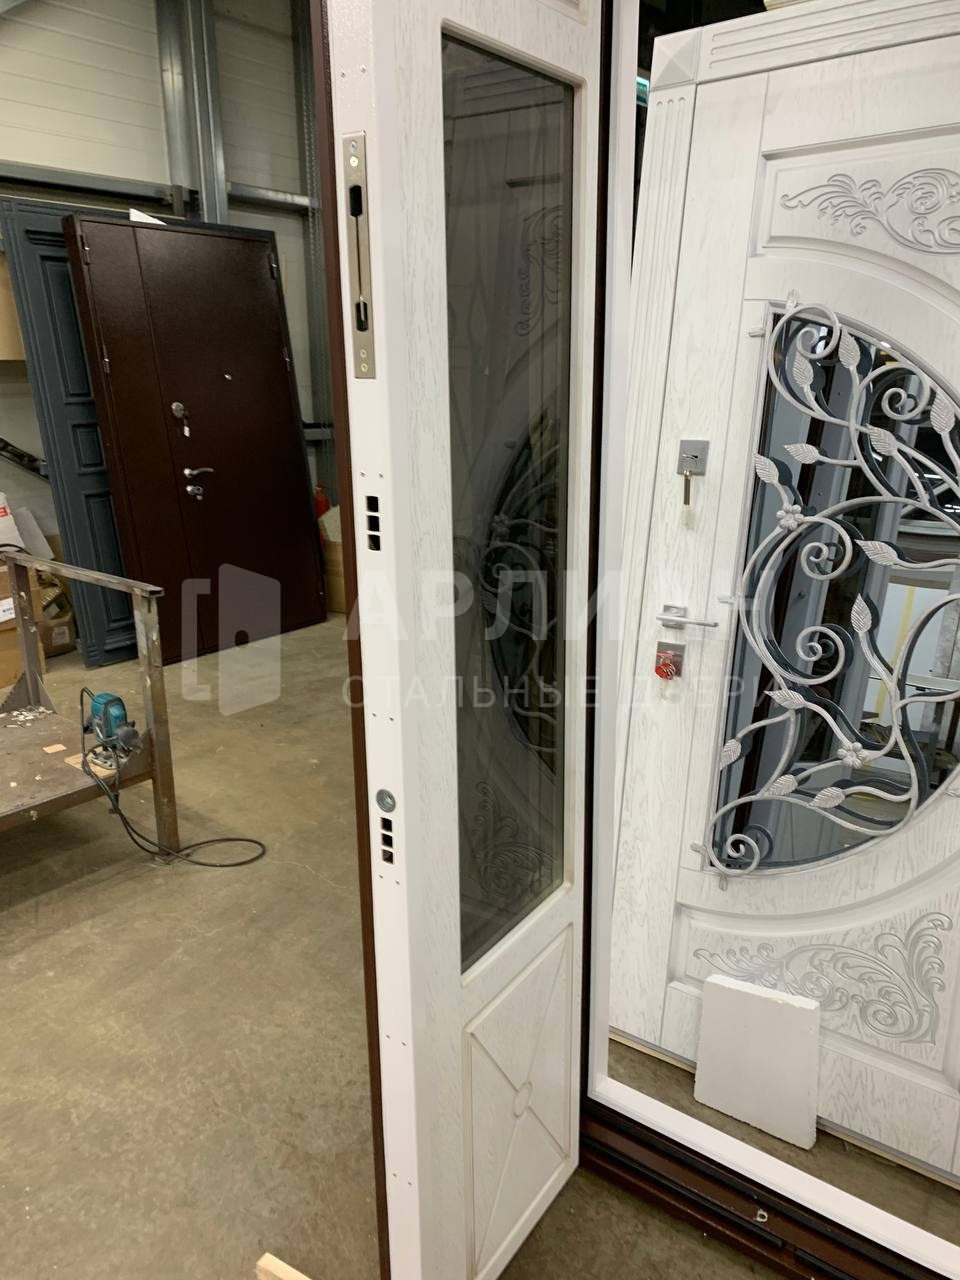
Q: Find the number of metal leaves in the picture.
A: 12